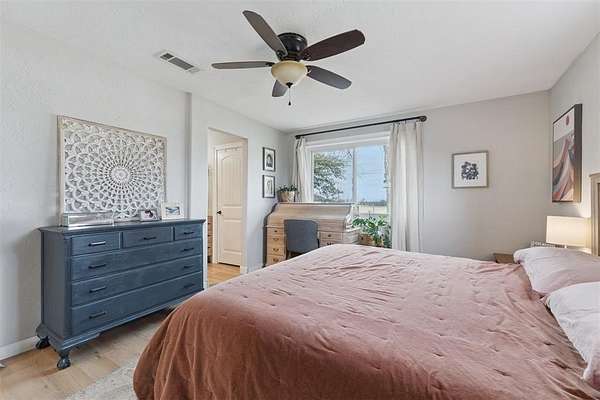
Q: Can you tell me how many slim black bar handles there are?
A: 9